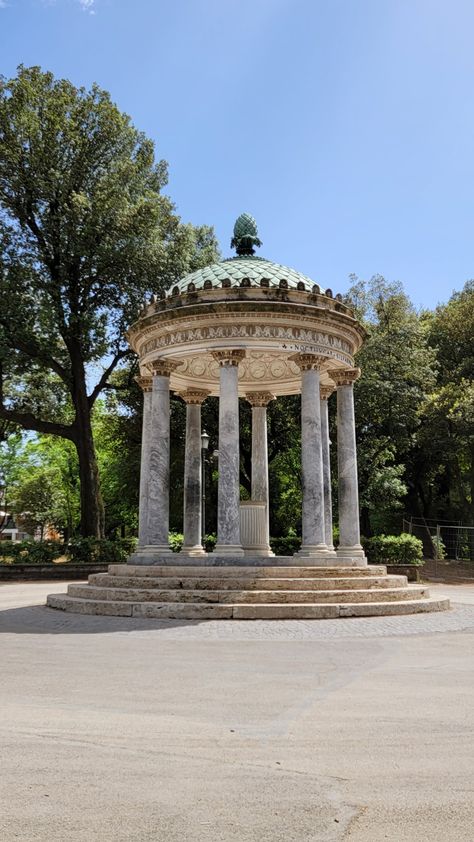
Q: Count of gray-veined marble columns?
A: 8